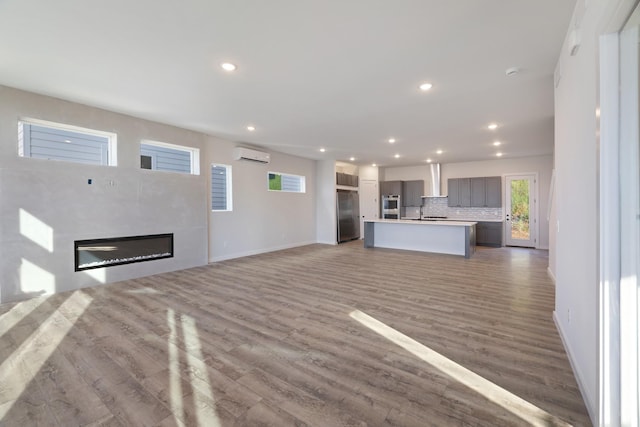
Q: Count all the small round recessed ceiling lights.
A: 13